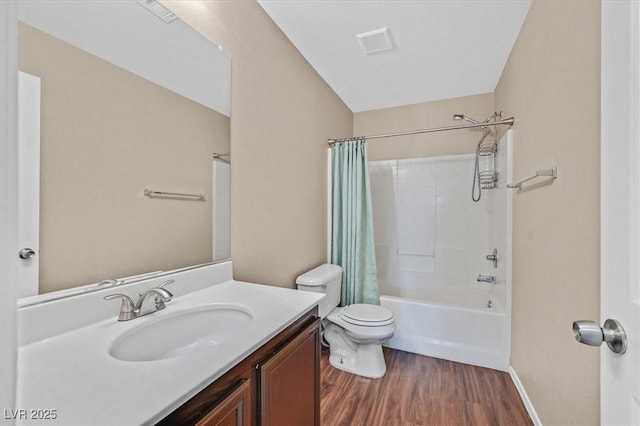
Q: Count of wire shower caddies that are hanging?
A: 1